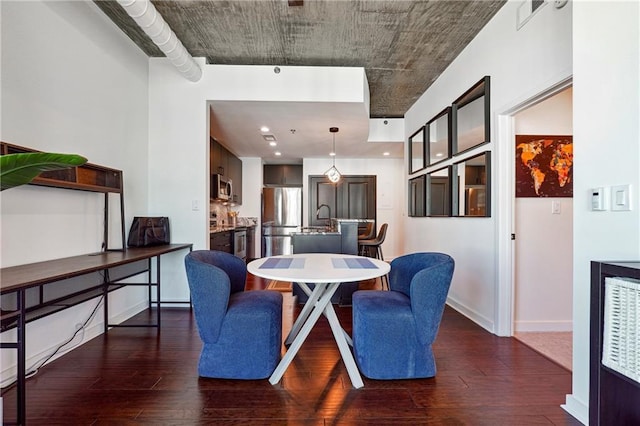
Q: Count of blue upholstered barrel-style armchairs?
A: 2